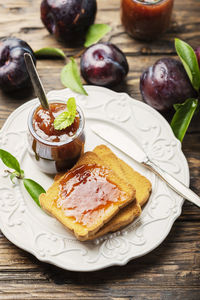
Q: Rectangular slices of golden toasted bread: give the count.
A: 3